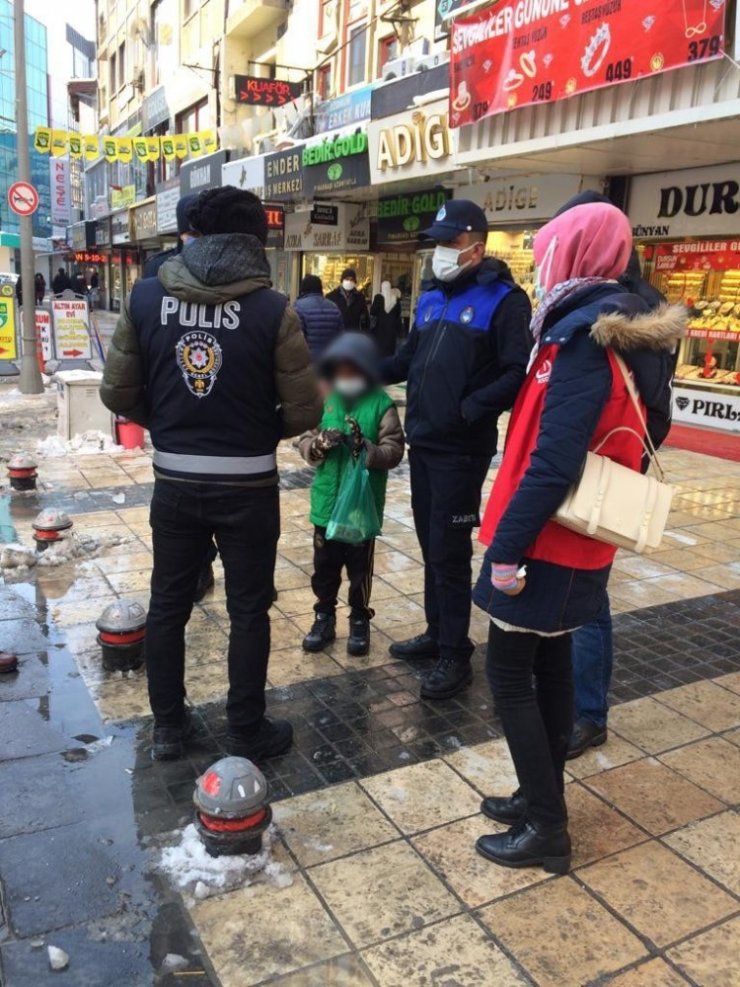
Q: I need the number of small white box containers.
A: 1